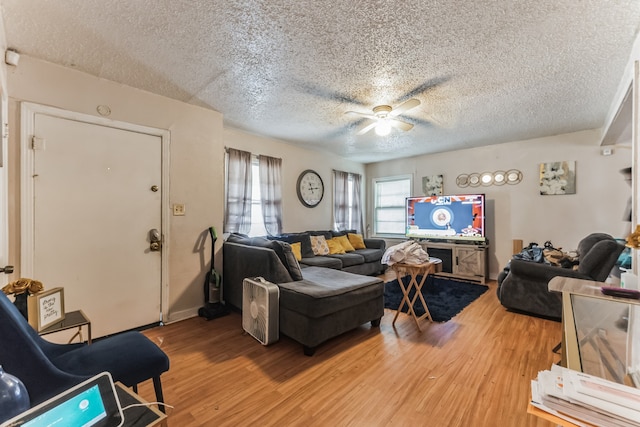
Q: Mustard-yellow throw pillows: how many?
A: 4